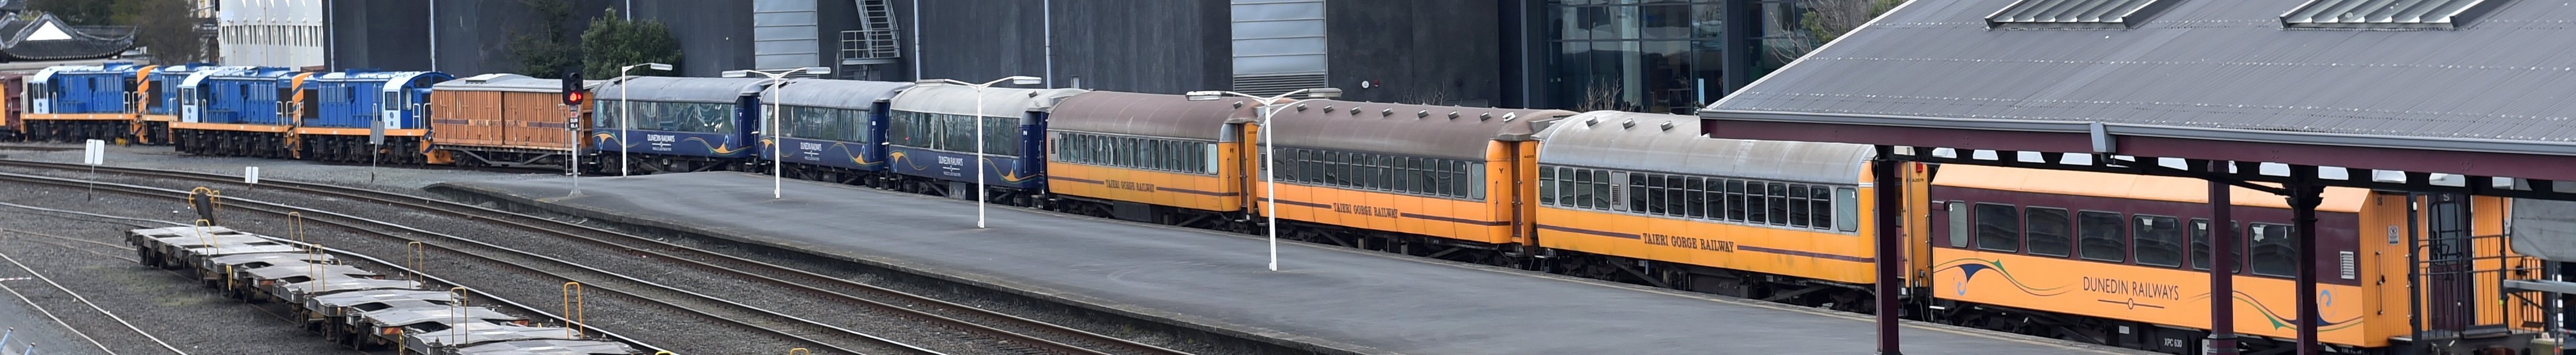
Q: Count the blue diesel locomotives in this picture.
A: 4